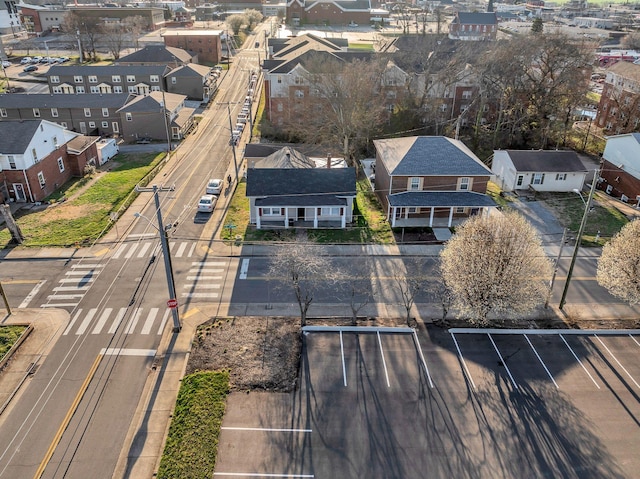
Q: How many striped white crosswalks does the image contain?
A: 4